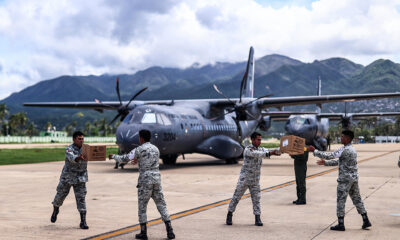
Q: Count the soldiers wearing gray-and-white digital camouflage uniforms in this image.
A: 4